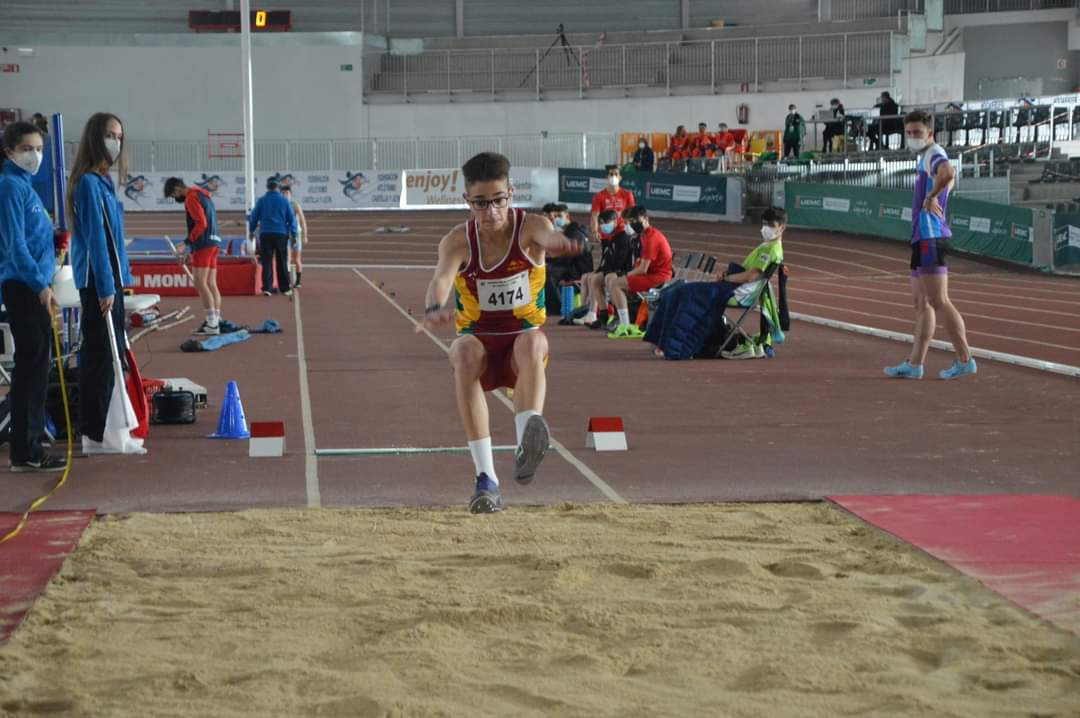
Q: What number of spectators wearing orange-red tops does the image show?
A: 3